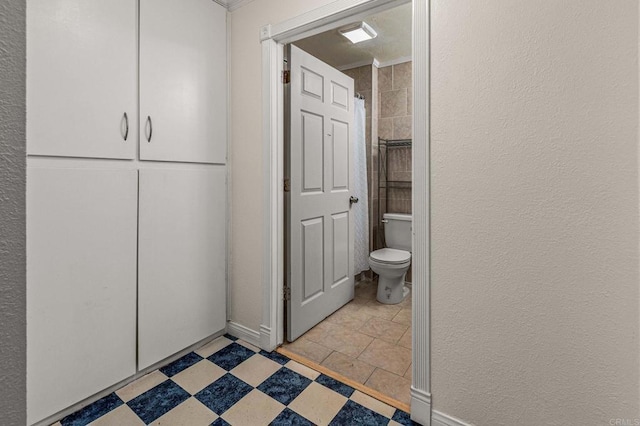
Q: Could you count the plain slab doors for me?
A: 4